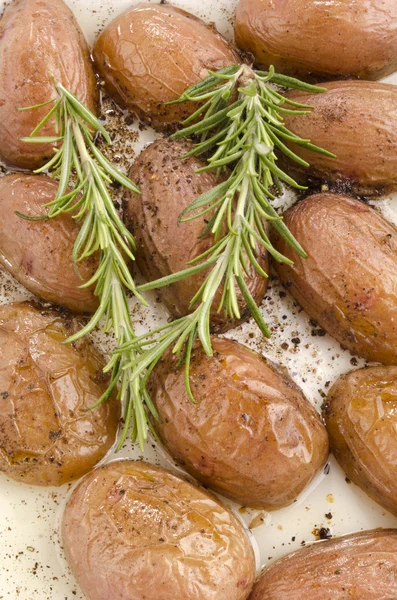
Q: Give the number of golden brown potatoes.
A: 12